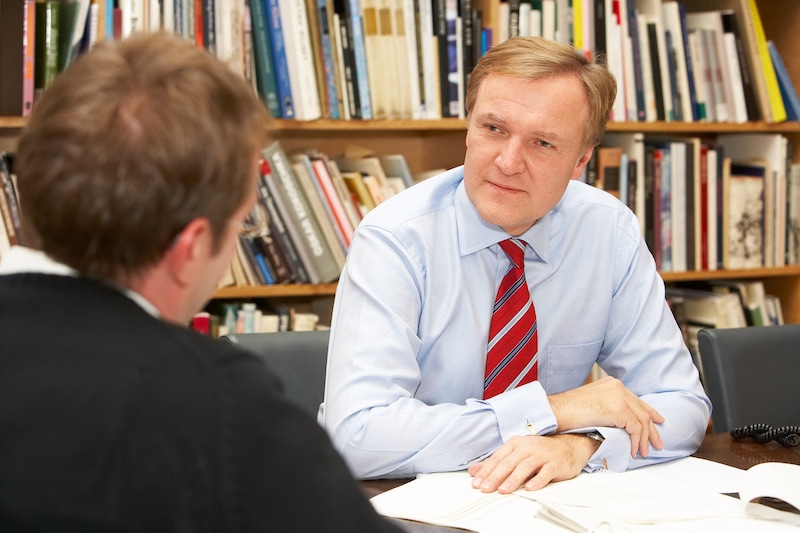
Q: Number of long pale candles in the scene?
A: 0